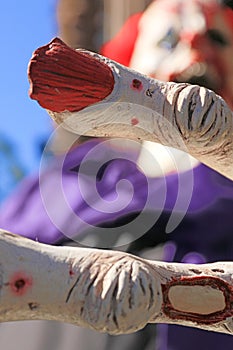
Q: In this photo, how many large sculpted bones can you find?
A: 2